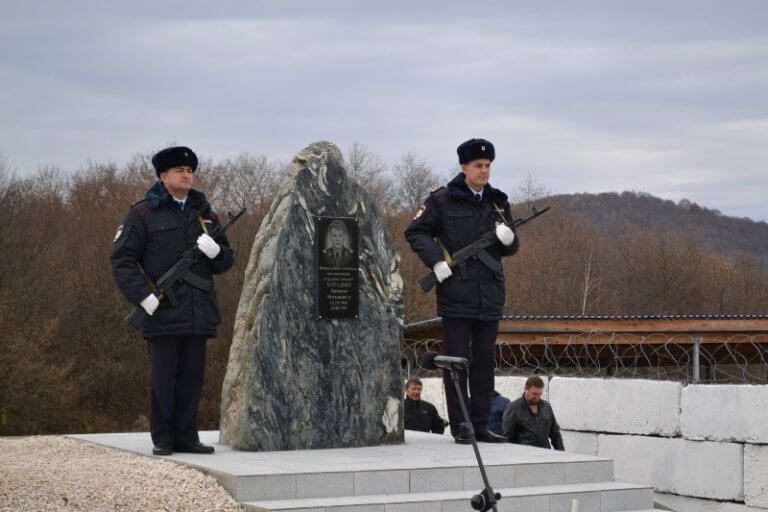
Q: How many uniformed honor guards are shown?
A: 2